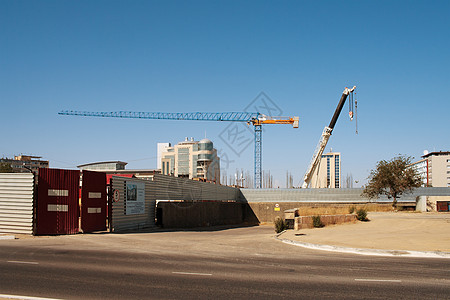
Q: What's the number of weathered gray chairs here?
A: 0